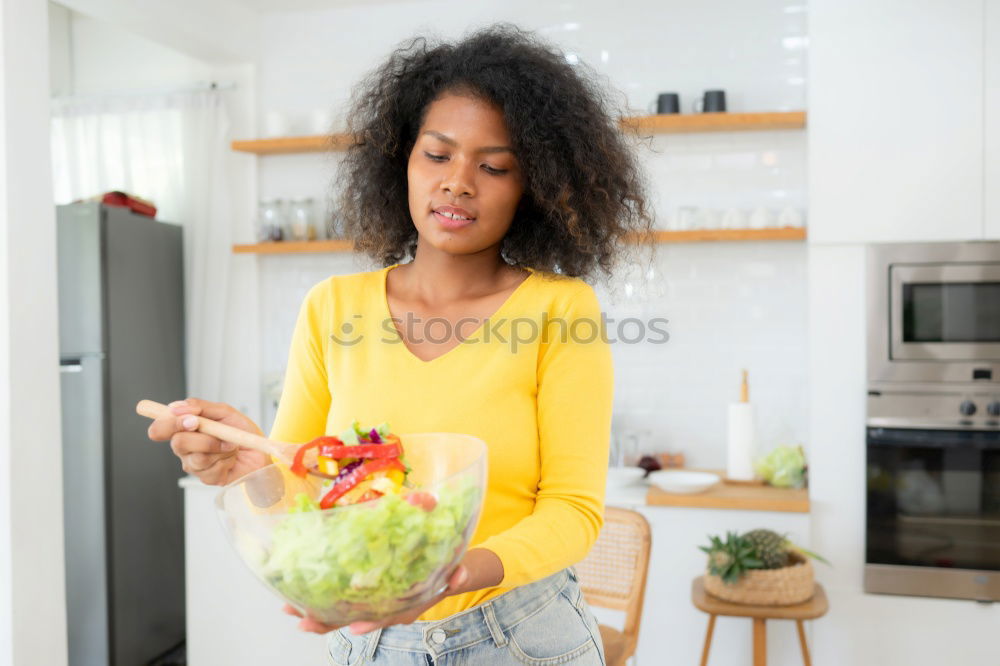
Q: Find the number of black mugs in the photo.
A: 2